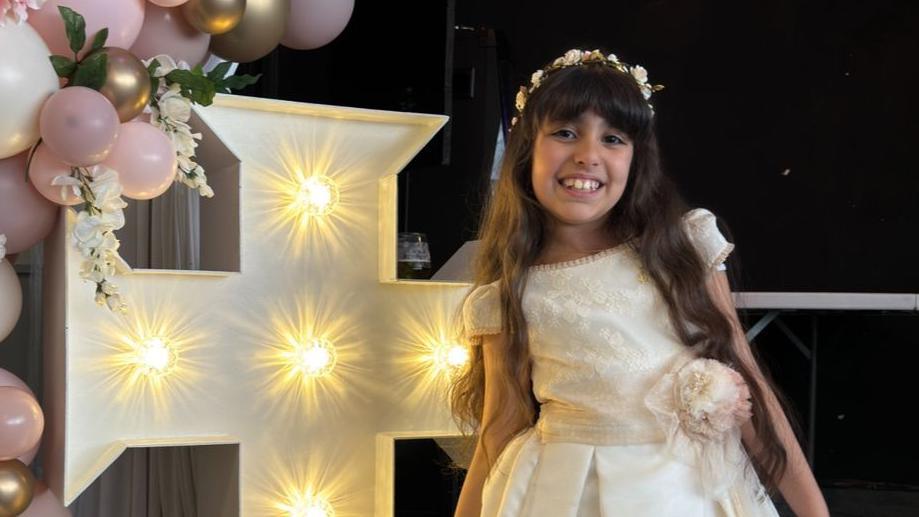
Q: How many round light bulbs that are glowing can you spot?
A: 5